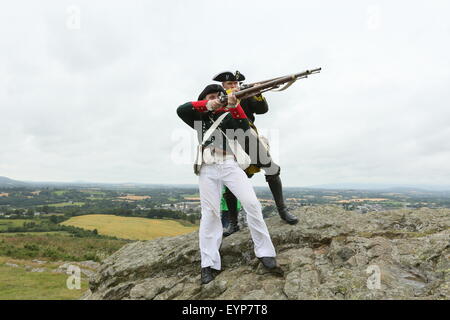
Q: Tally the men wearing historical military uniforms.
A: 2